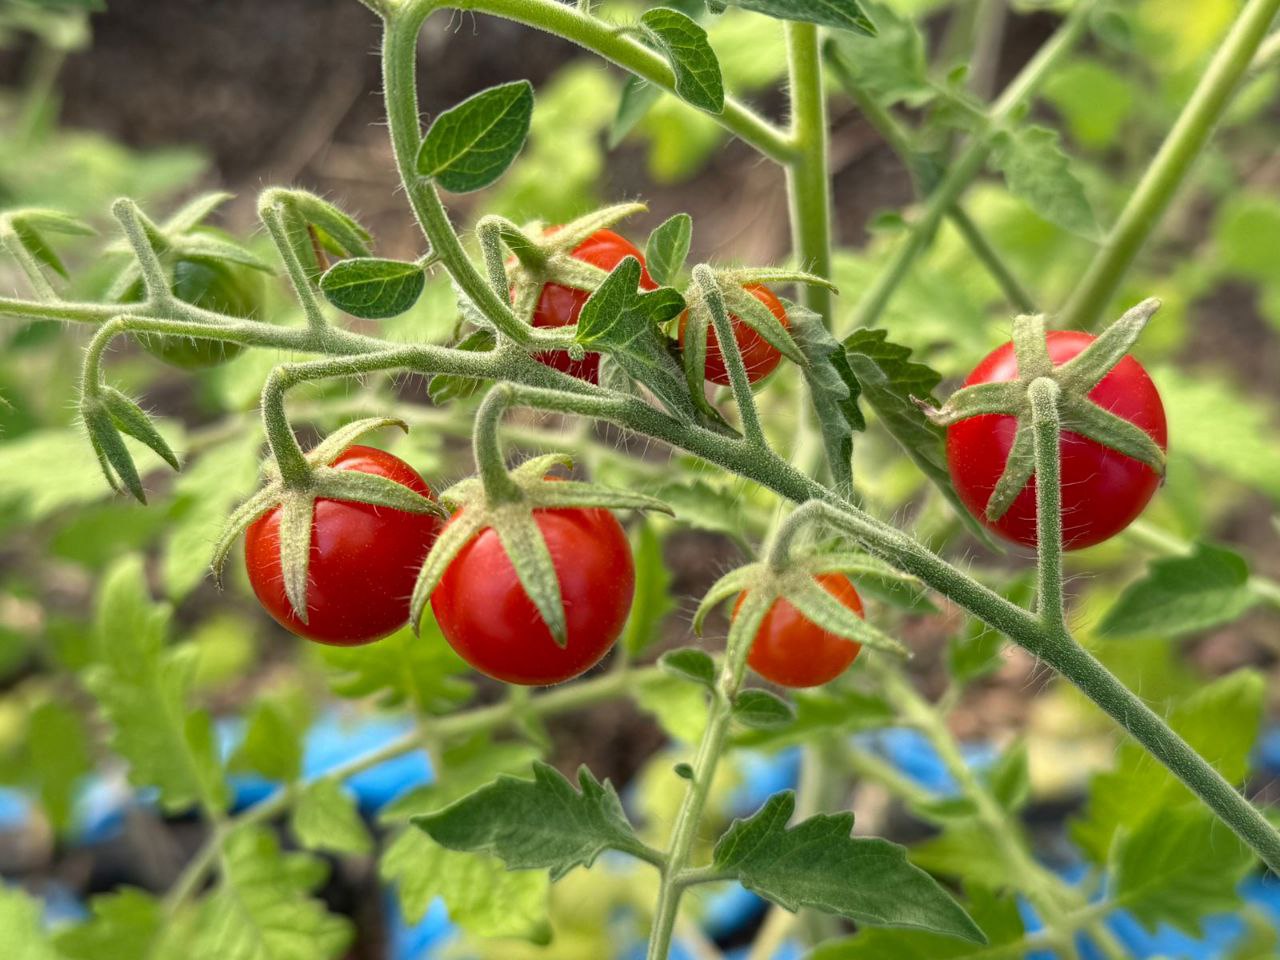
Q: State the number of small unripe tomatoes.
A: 1